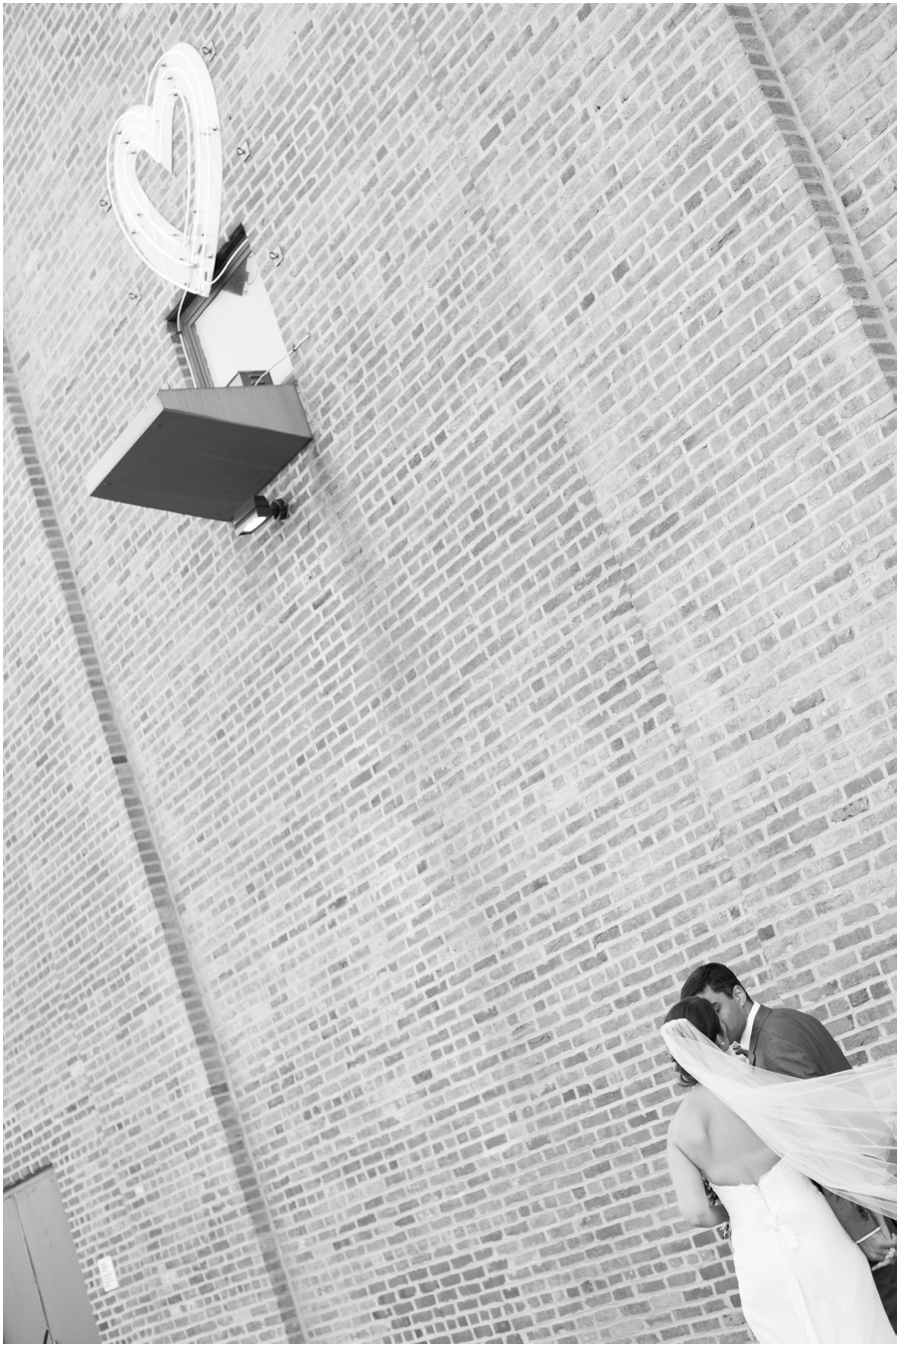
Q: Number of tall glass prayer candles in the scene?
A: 0